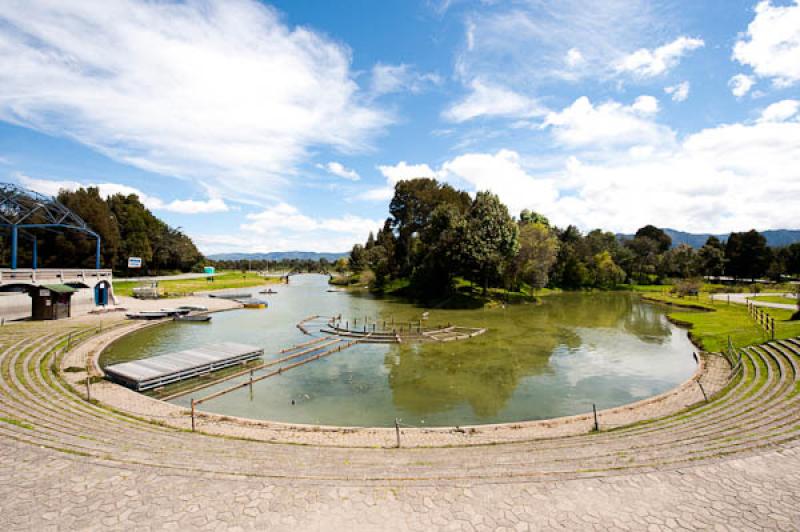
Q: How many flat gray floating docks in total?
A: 1